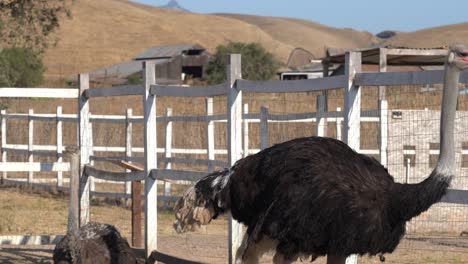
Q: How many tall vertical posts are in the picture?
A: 4